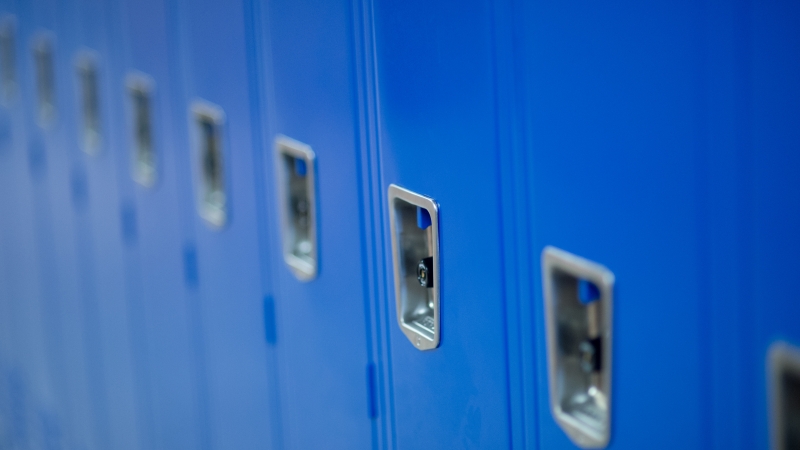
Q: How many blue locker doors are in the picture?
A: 9